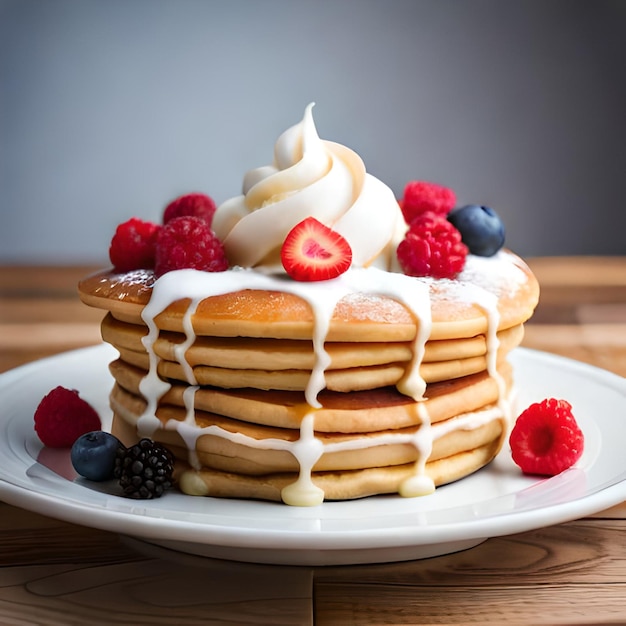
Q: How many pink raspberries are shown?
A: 7